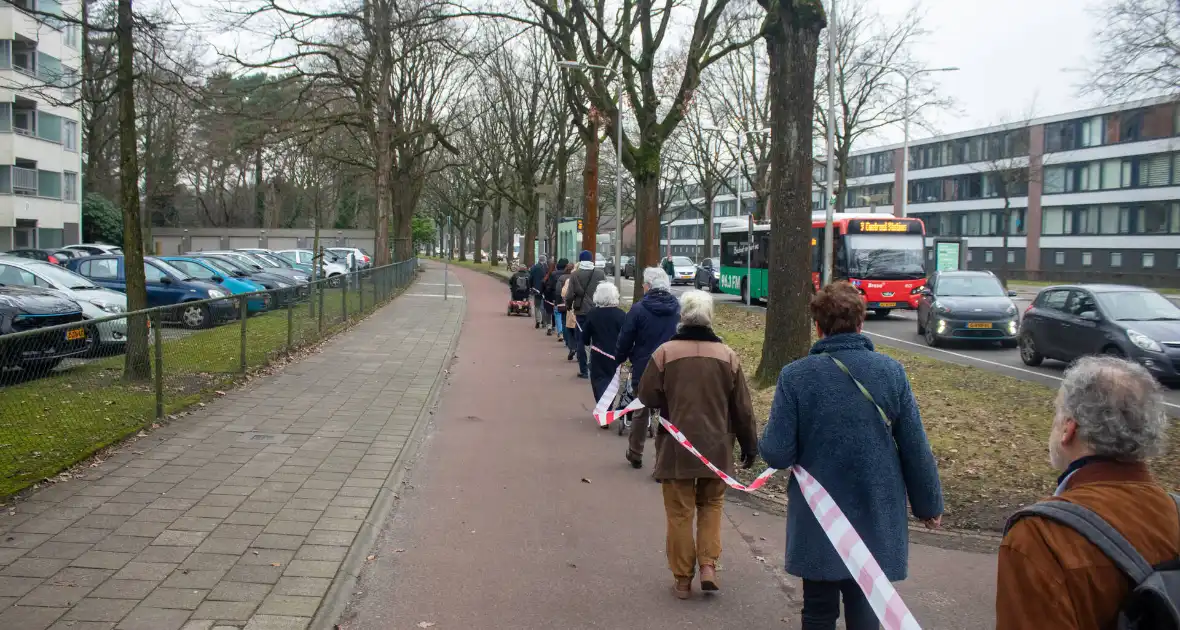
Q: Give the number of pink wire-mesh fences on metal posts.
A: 0